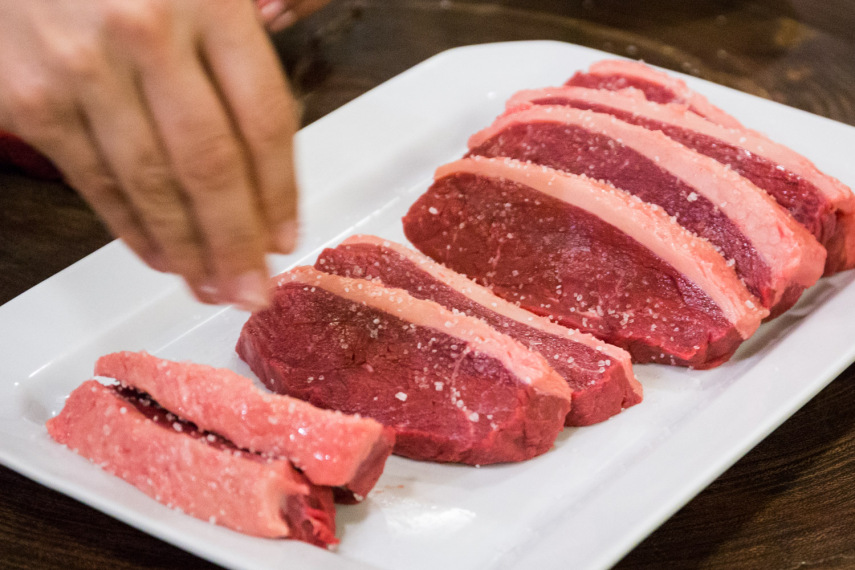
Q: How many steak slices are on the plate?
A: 8